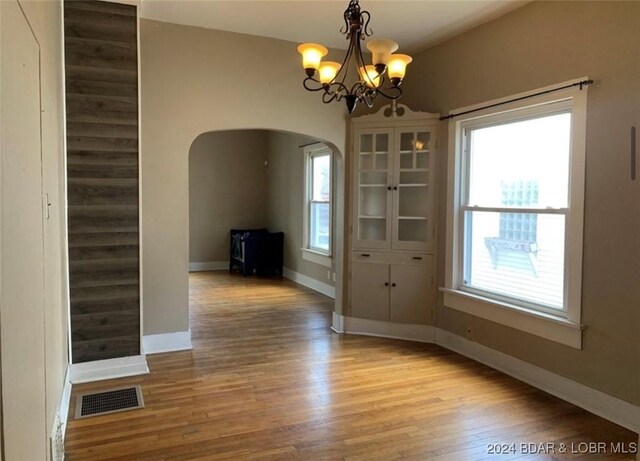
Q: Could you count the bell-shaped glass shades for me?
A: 5